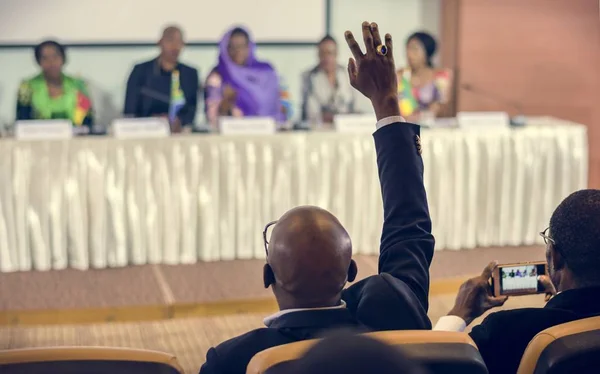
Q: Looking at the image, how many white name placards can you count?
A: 5